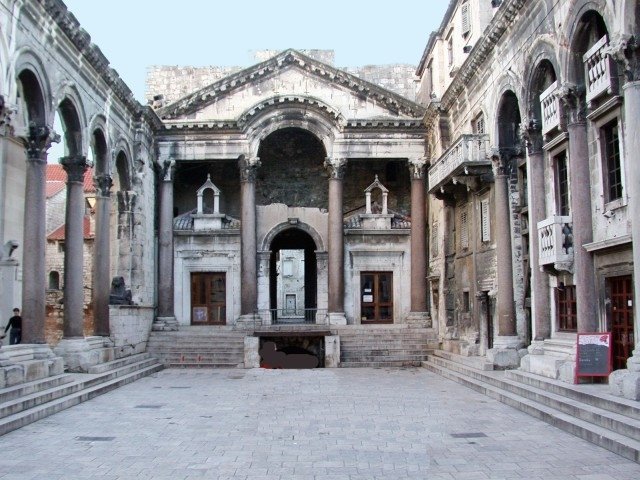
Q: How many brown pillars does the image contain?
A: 10